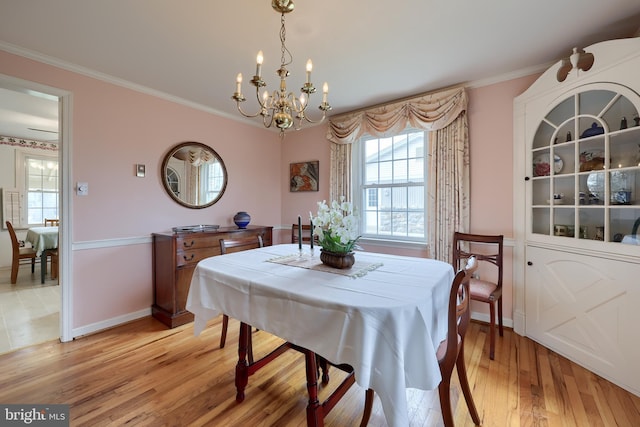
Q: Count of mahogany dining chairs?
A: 4